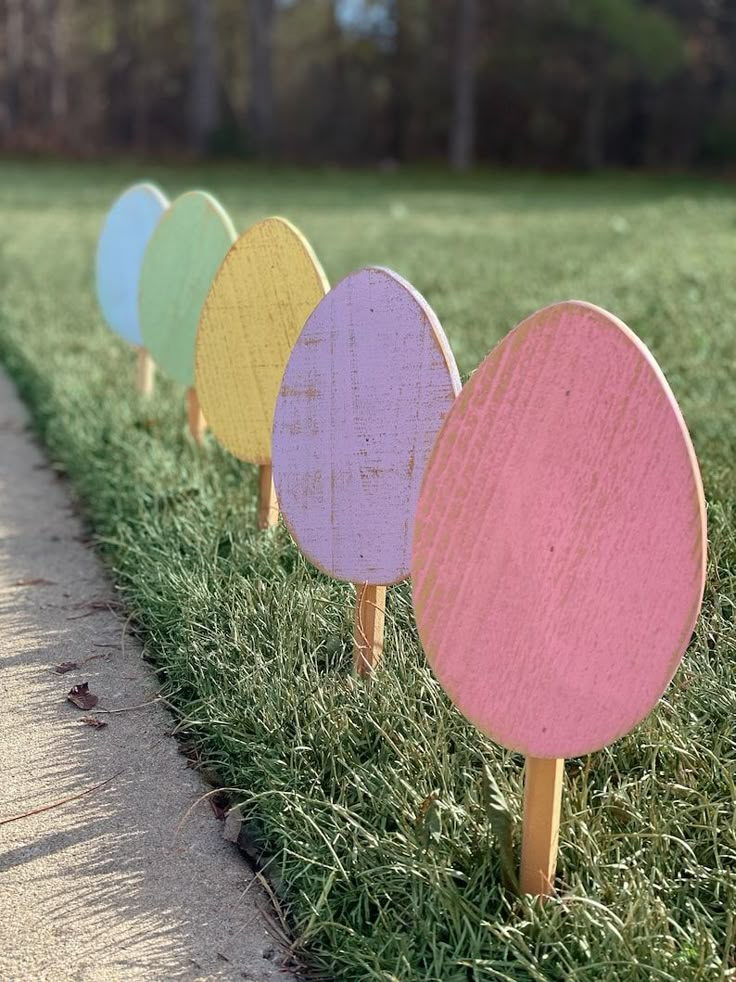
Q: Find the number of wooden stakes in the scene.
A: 5